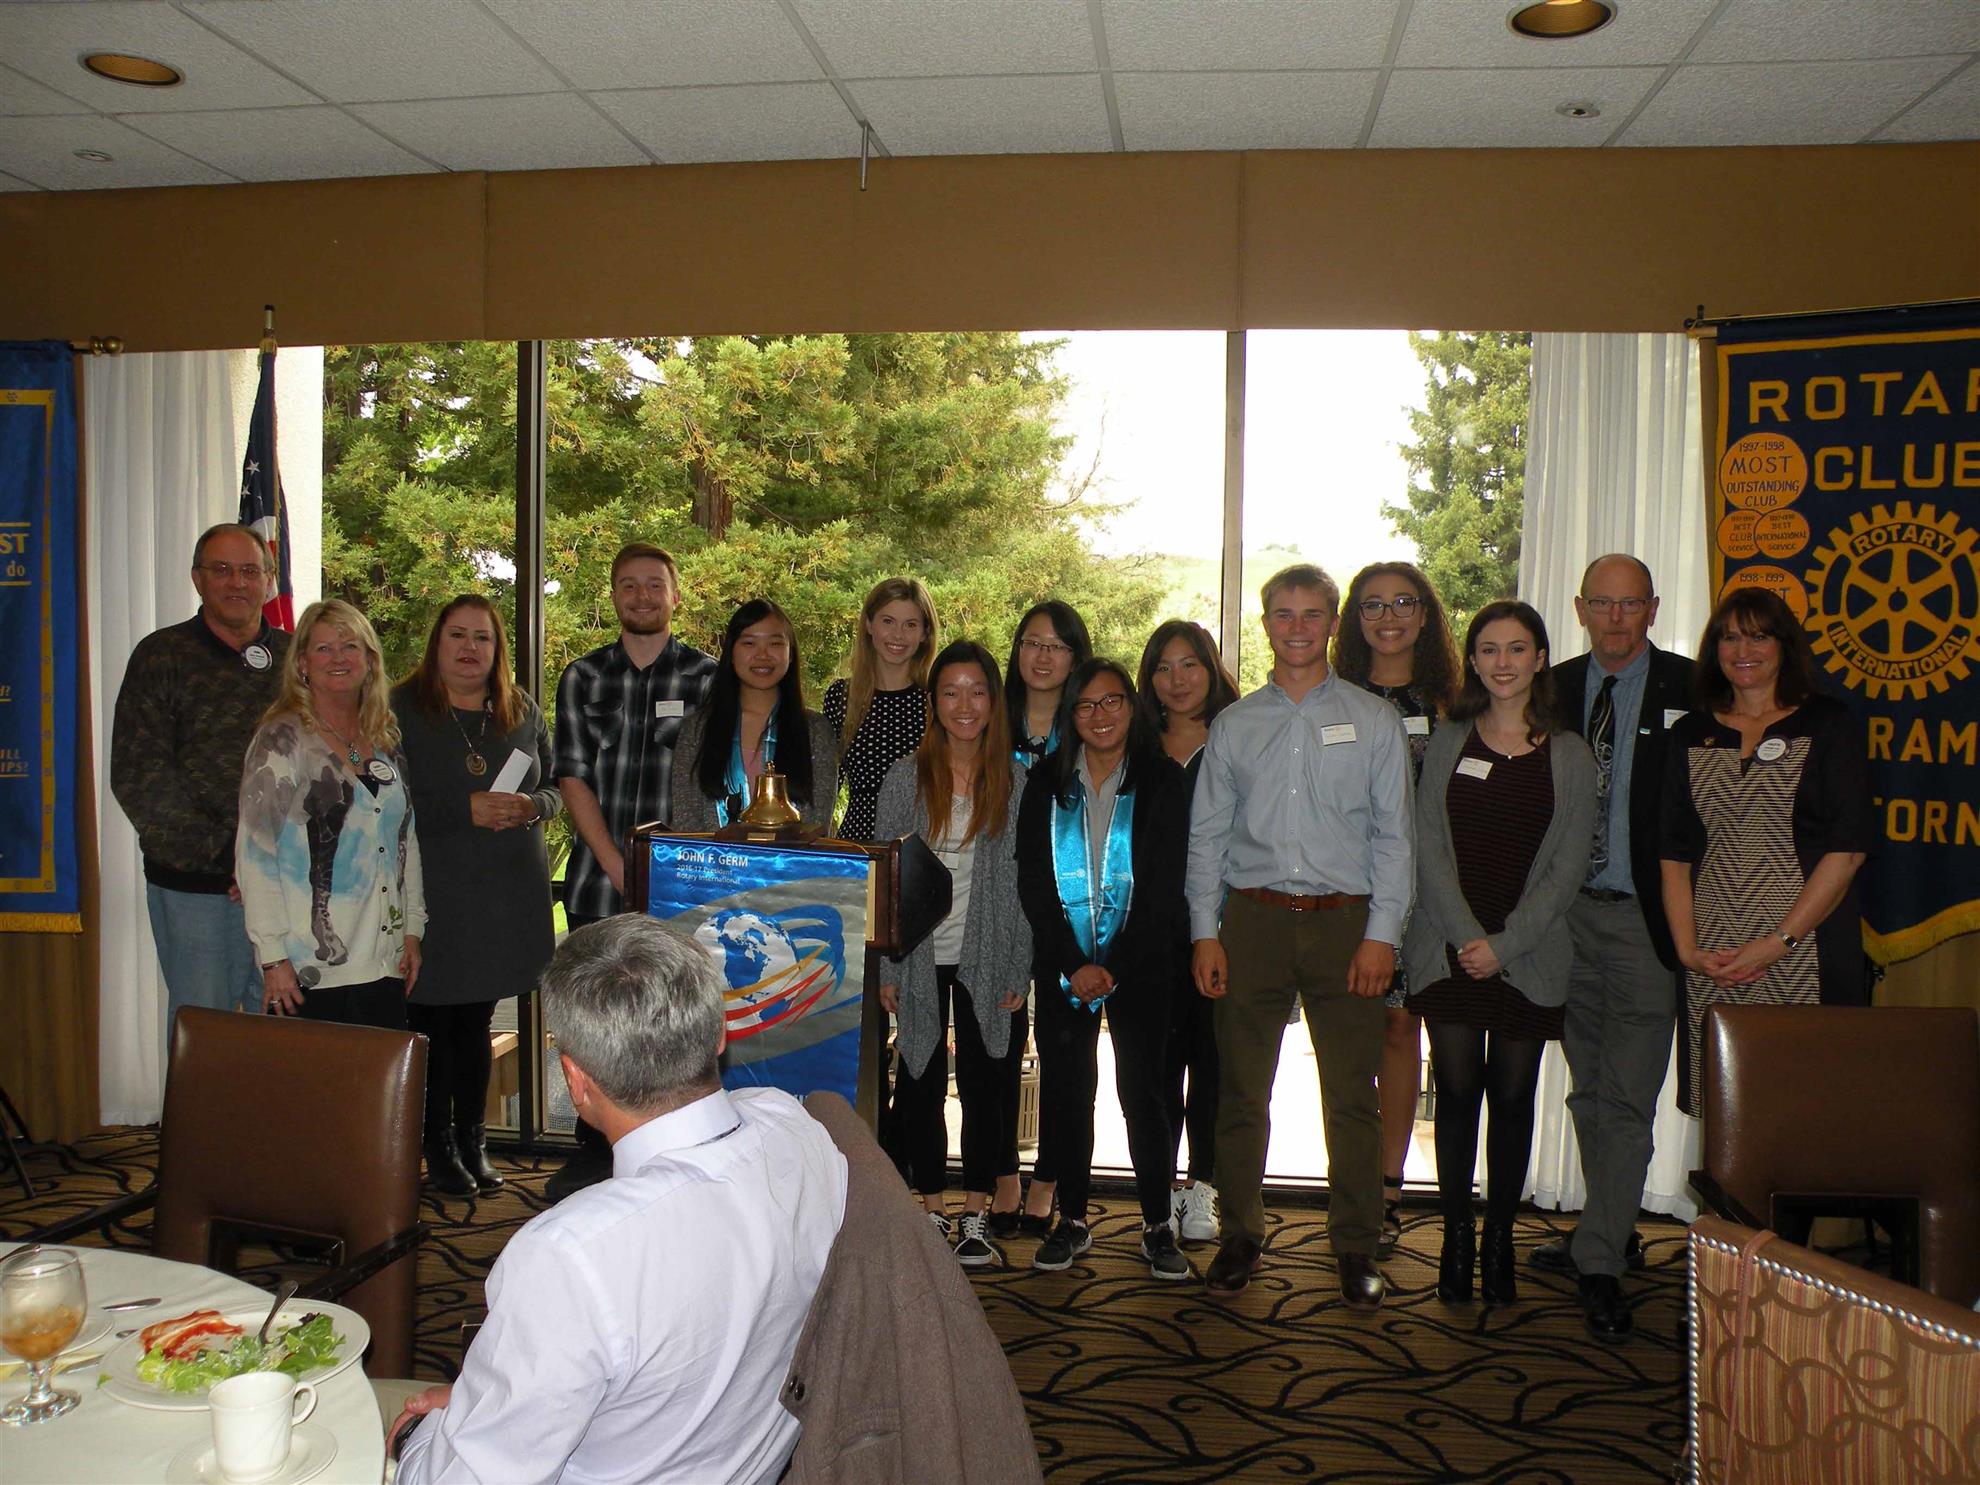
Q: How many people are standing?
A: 15